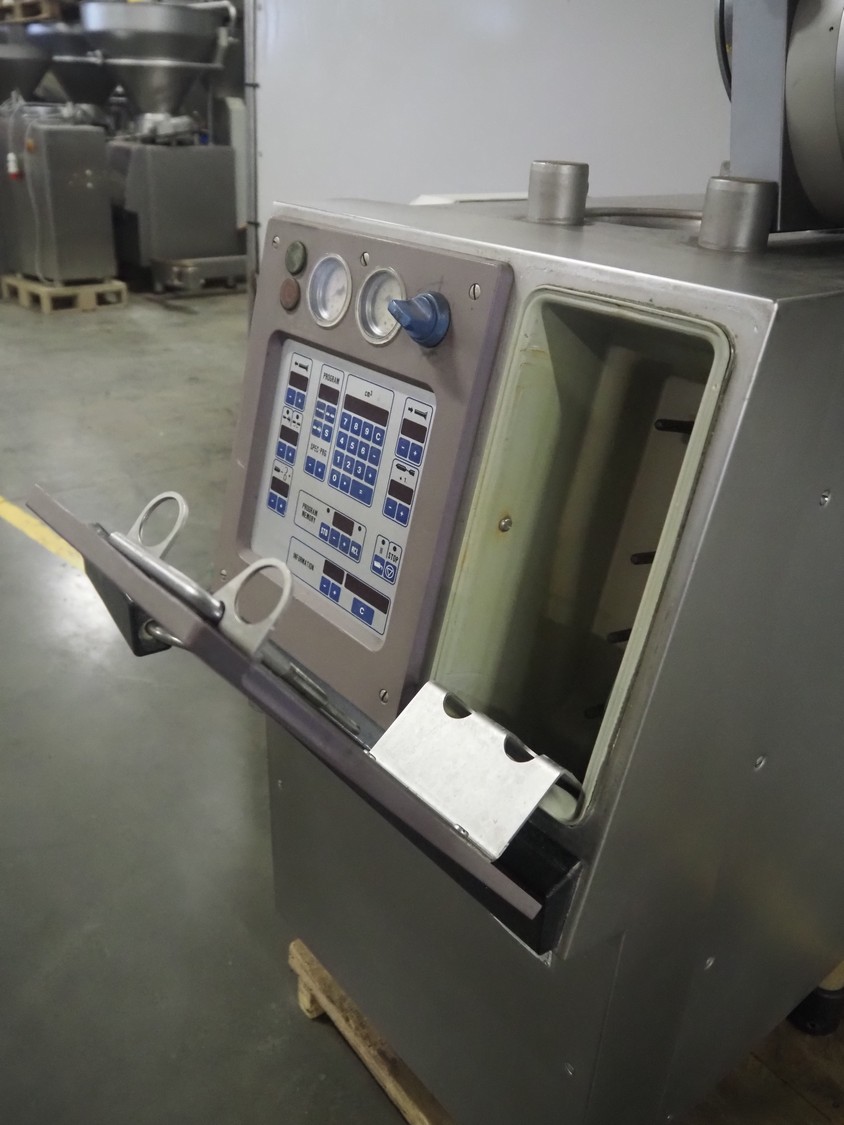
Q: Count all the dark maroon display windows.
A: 10